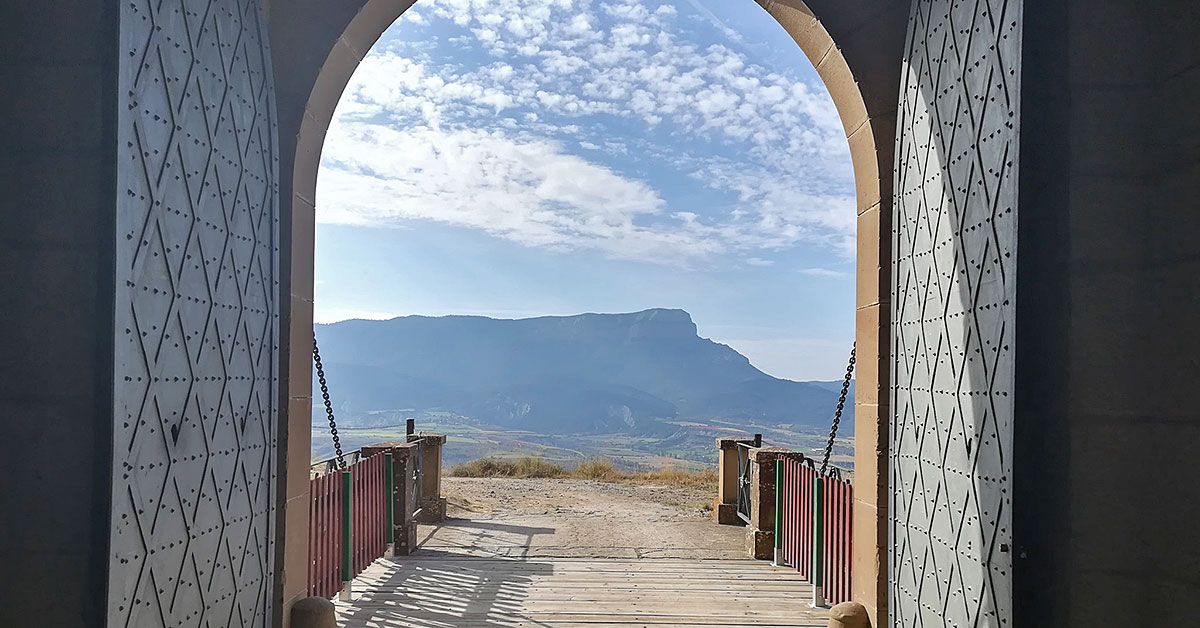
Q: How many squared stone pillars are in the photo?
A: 4